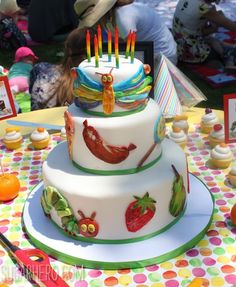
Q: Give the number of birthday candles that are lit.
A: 0